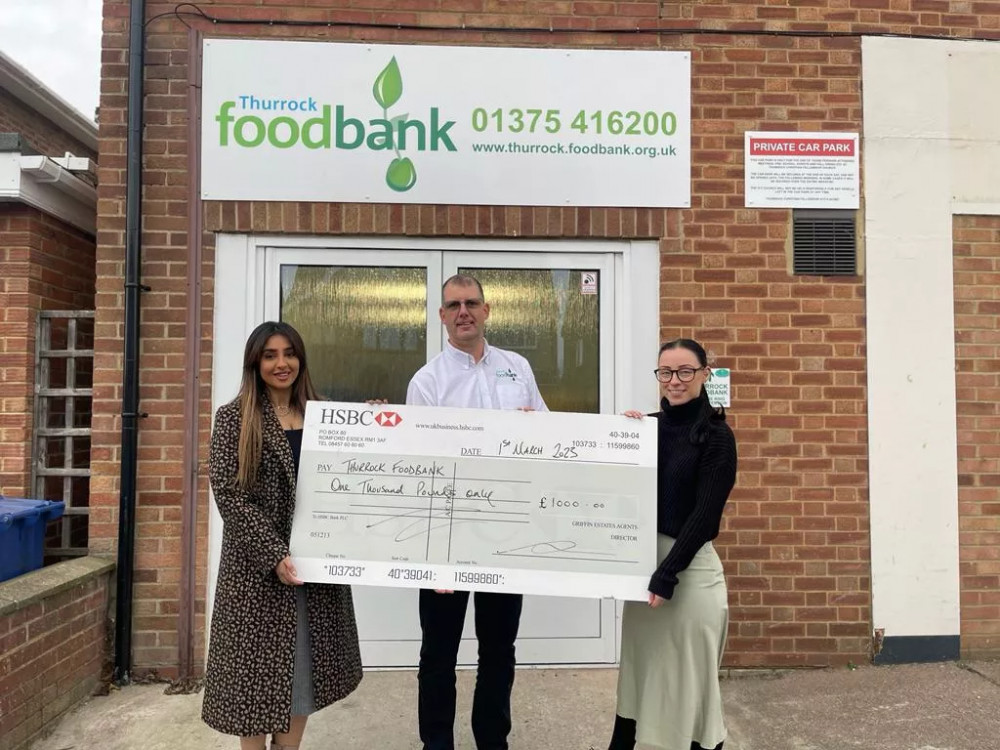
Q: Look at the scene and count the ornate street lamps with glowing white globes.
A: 0